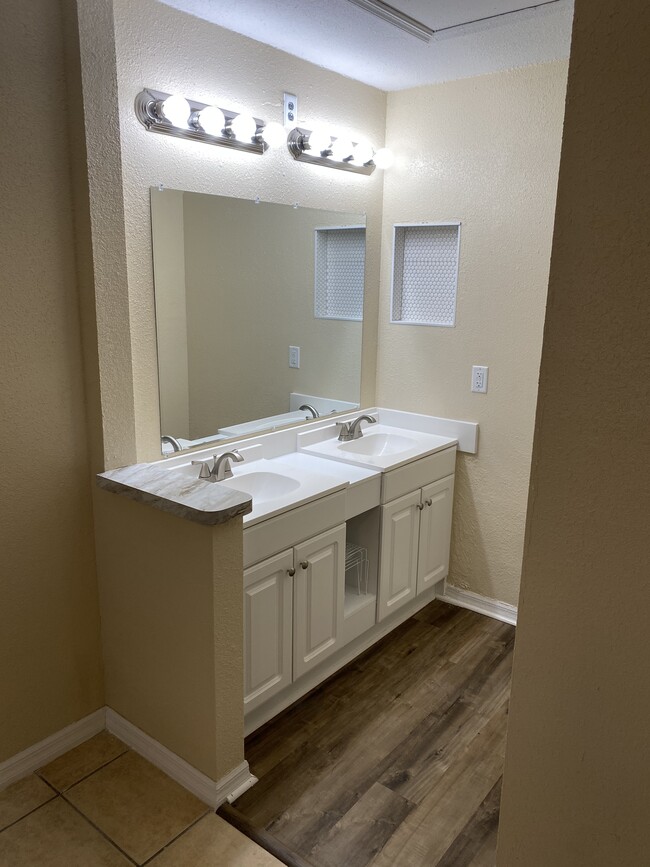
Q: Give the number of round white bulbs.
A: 8